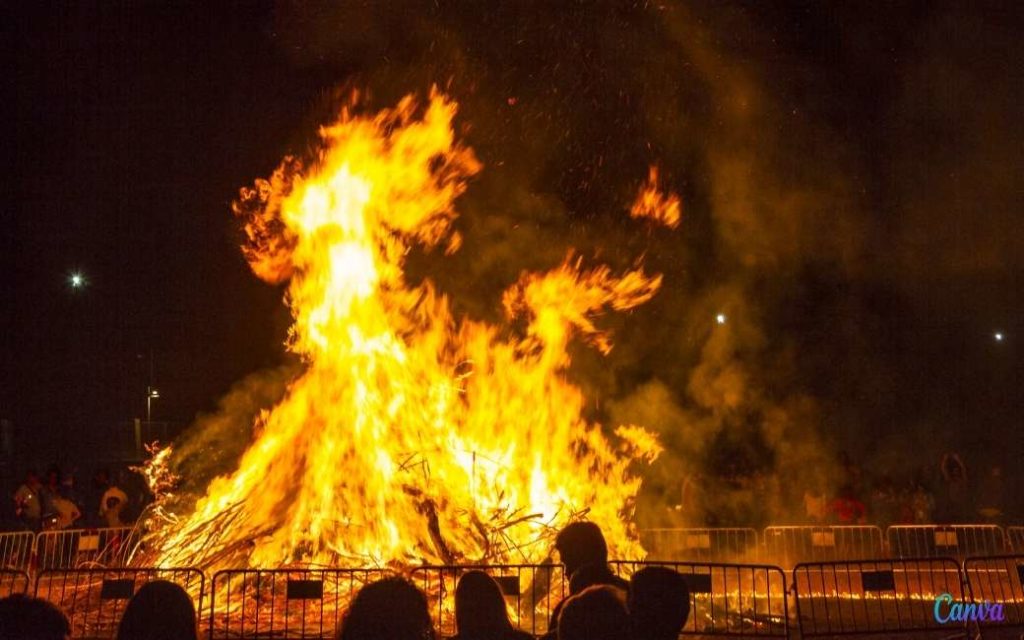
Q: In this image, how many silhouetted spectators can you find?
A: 7